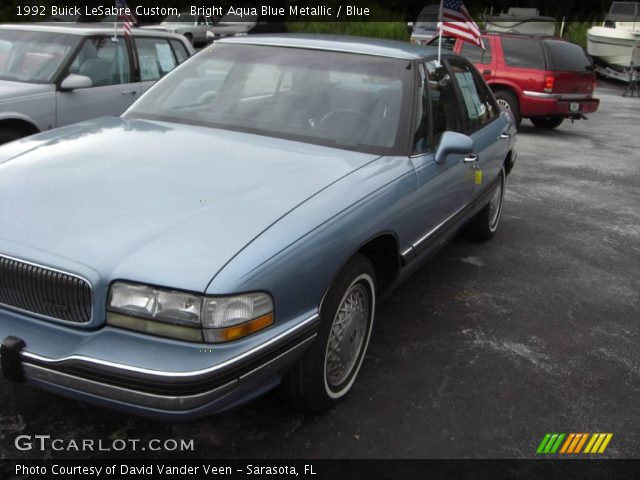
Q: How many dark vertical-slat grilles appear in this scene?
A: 1